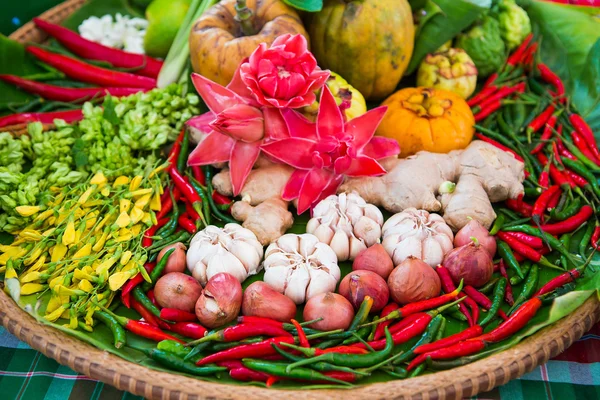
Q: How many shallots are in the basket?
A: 10